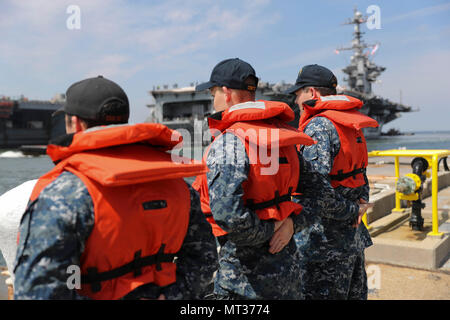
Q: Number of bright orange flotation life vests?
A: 3